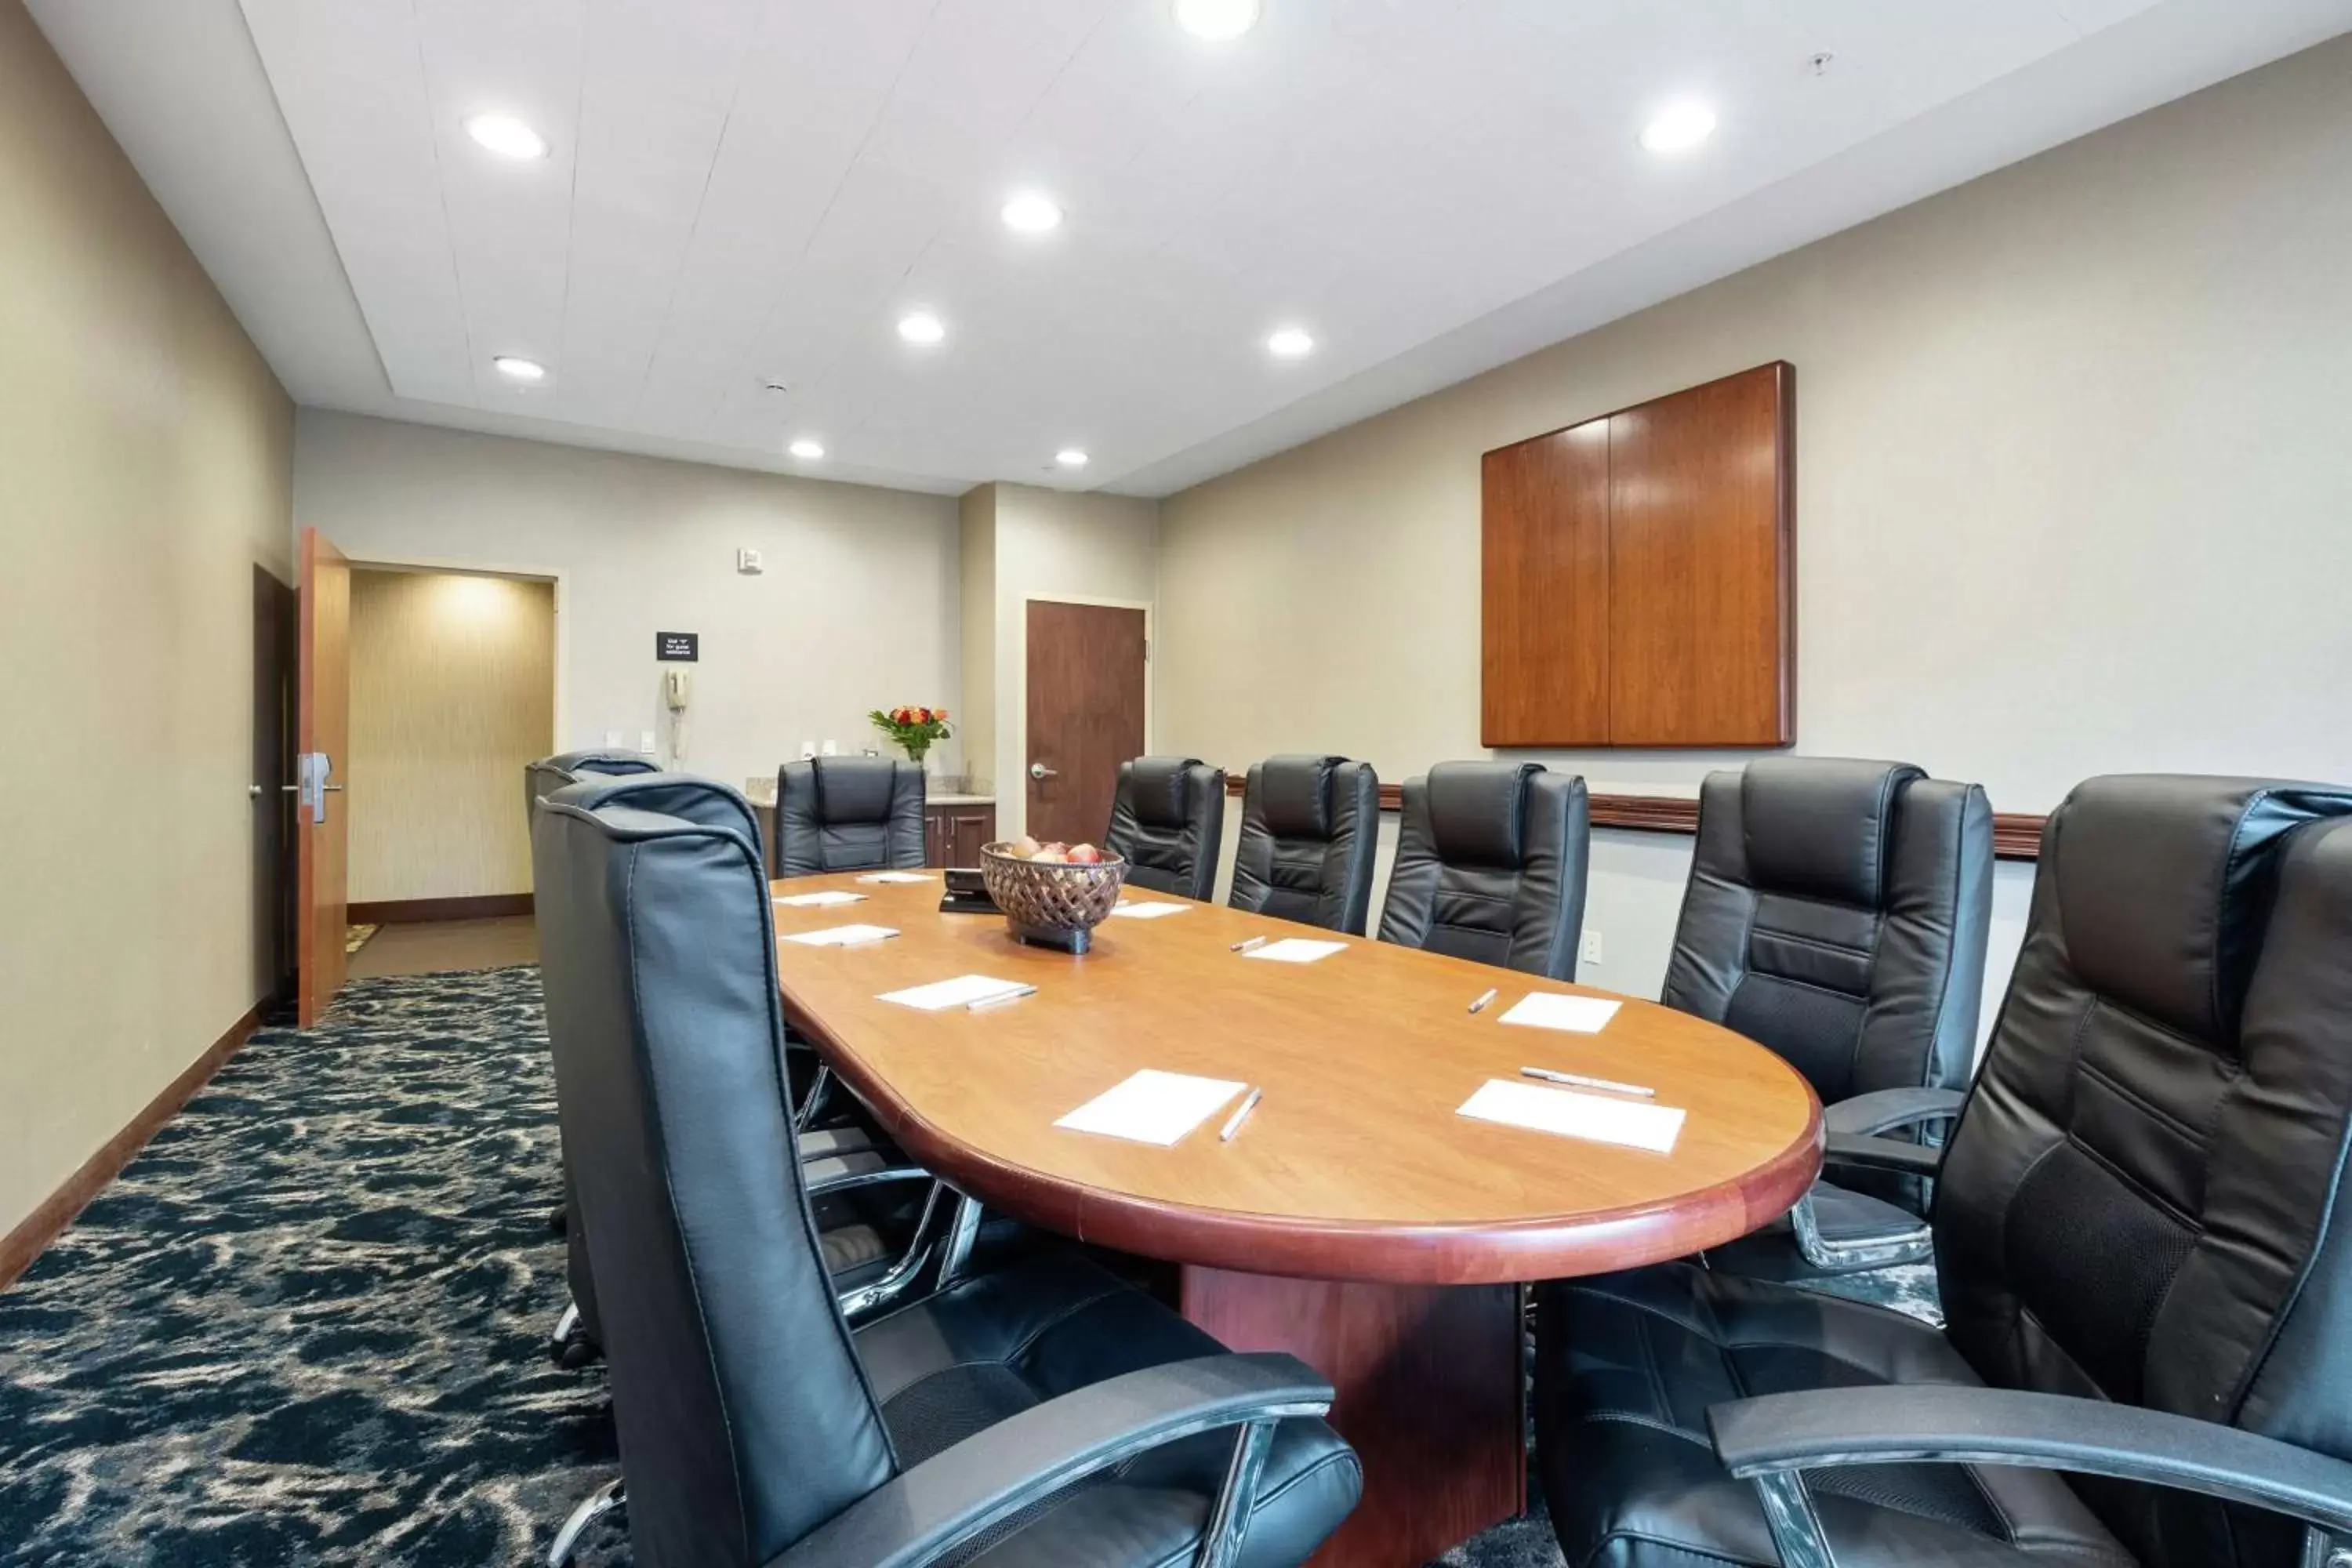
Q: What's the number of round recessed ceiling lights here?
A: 9